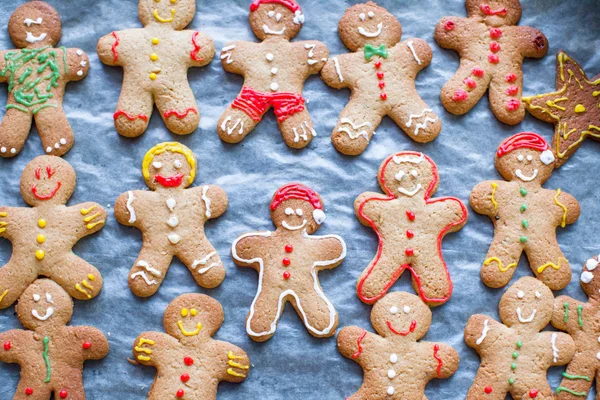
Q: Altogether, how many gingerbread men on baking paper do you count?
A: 15